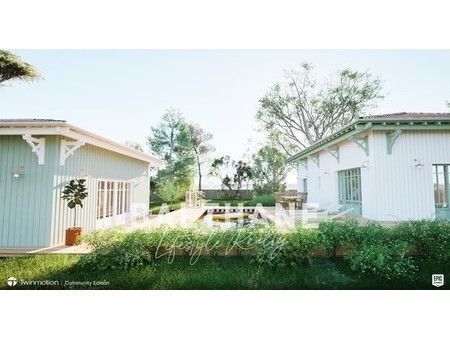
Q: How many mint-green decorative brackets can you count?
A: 5